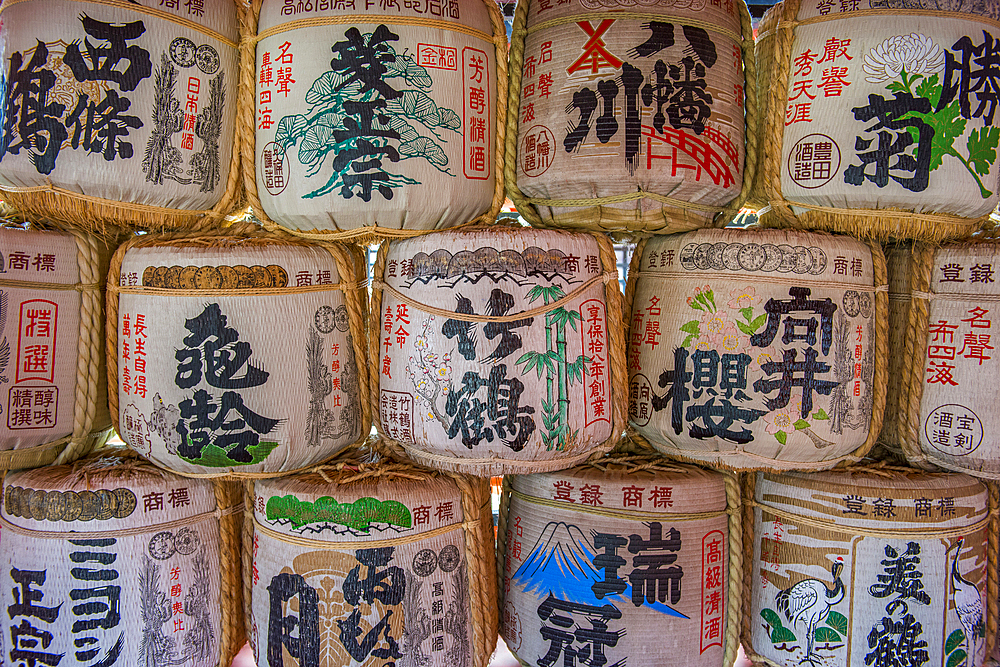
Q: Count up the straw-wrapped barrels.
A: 13